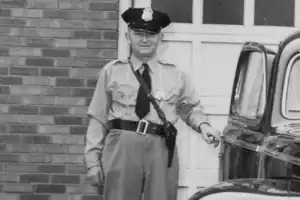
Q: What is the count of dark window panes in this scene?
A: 3